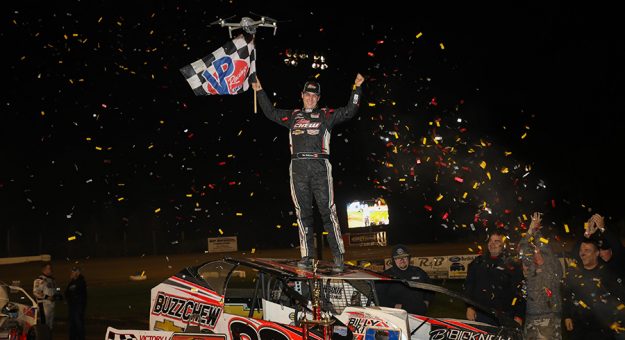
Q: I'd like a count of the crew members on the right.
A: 5